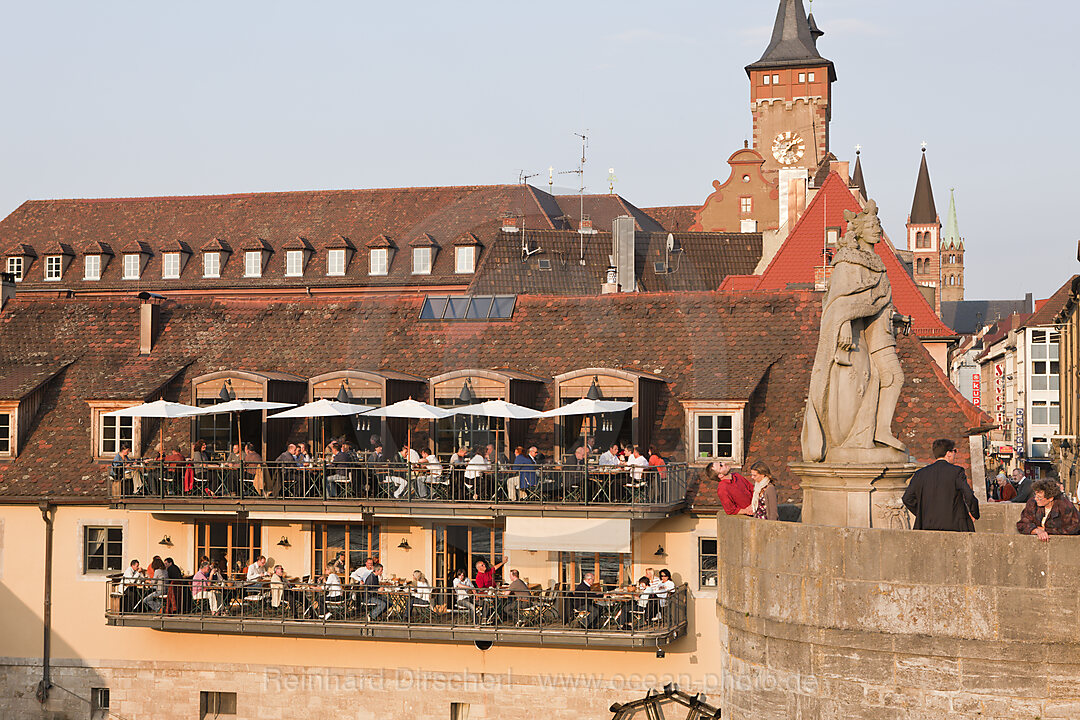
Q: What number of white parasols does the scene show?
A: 6